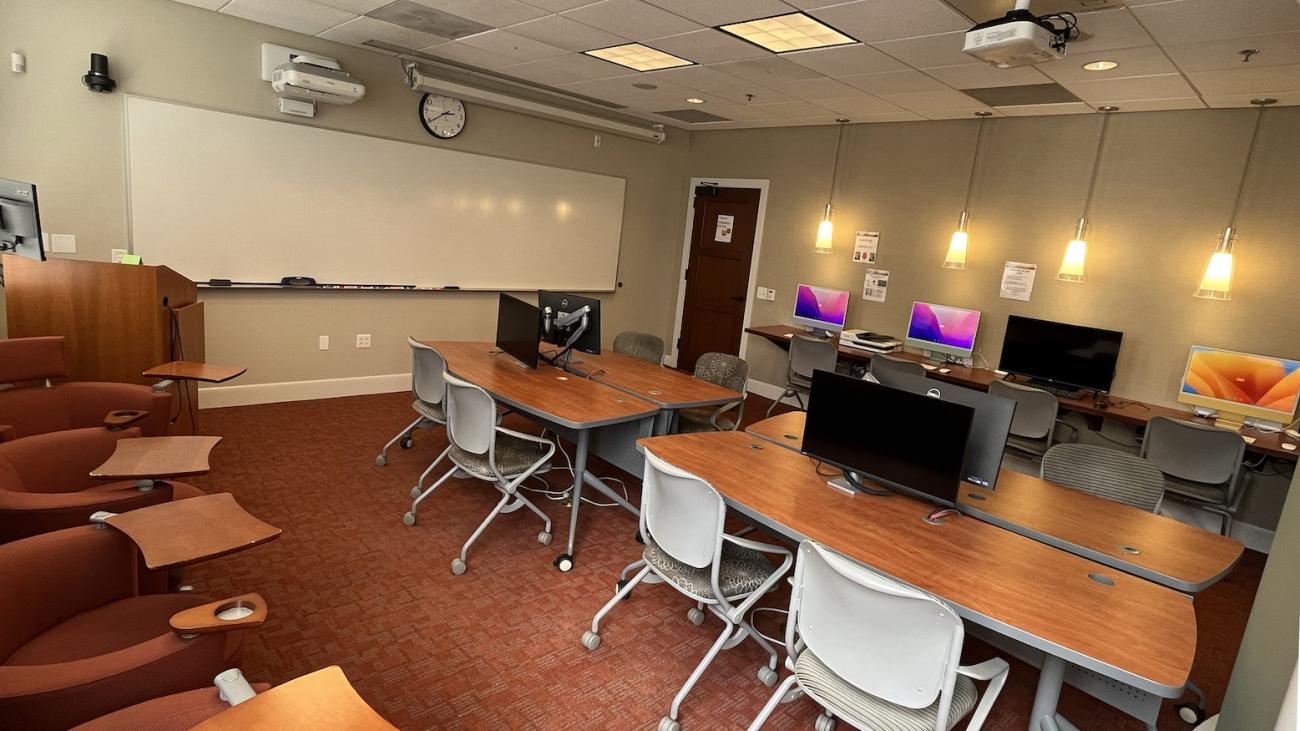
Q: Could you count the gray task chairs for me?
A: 11